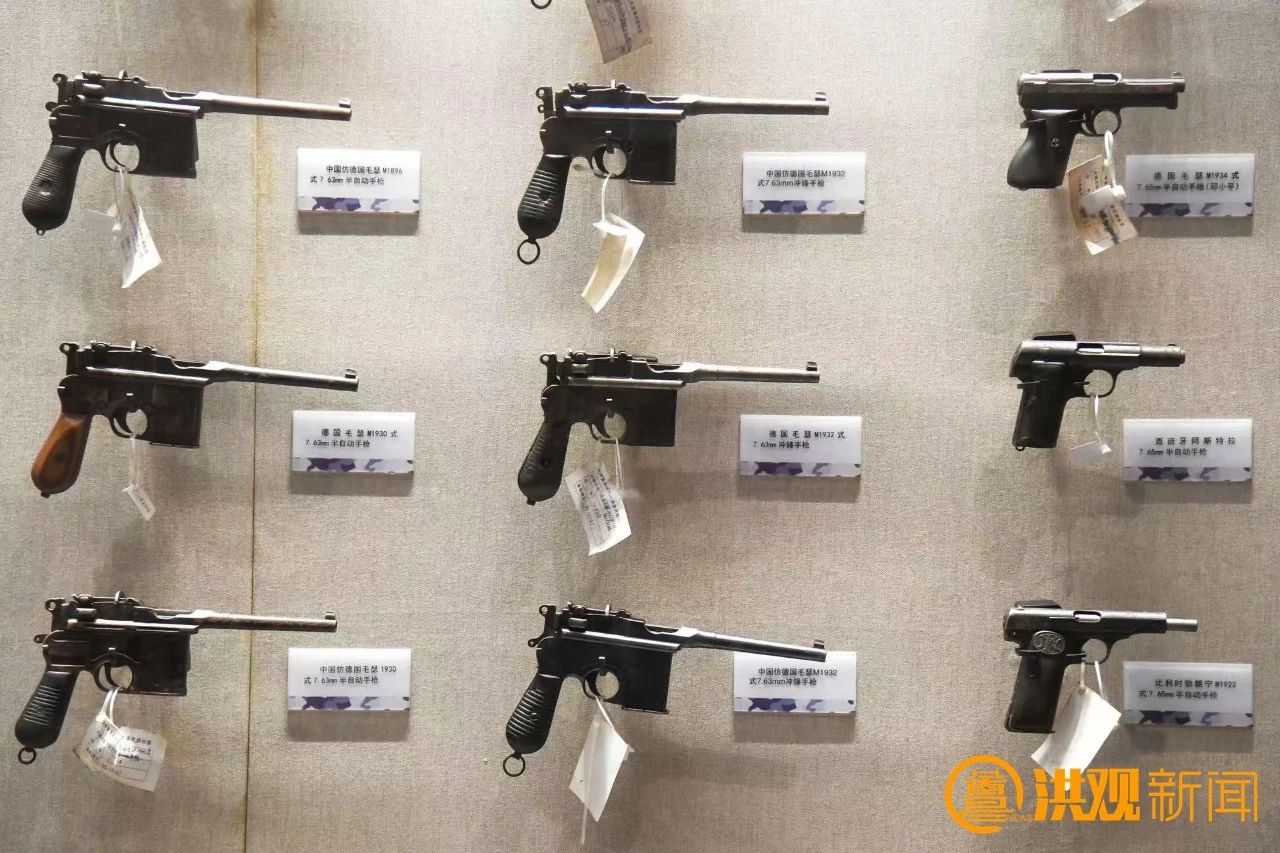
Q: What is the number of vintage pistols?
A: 9